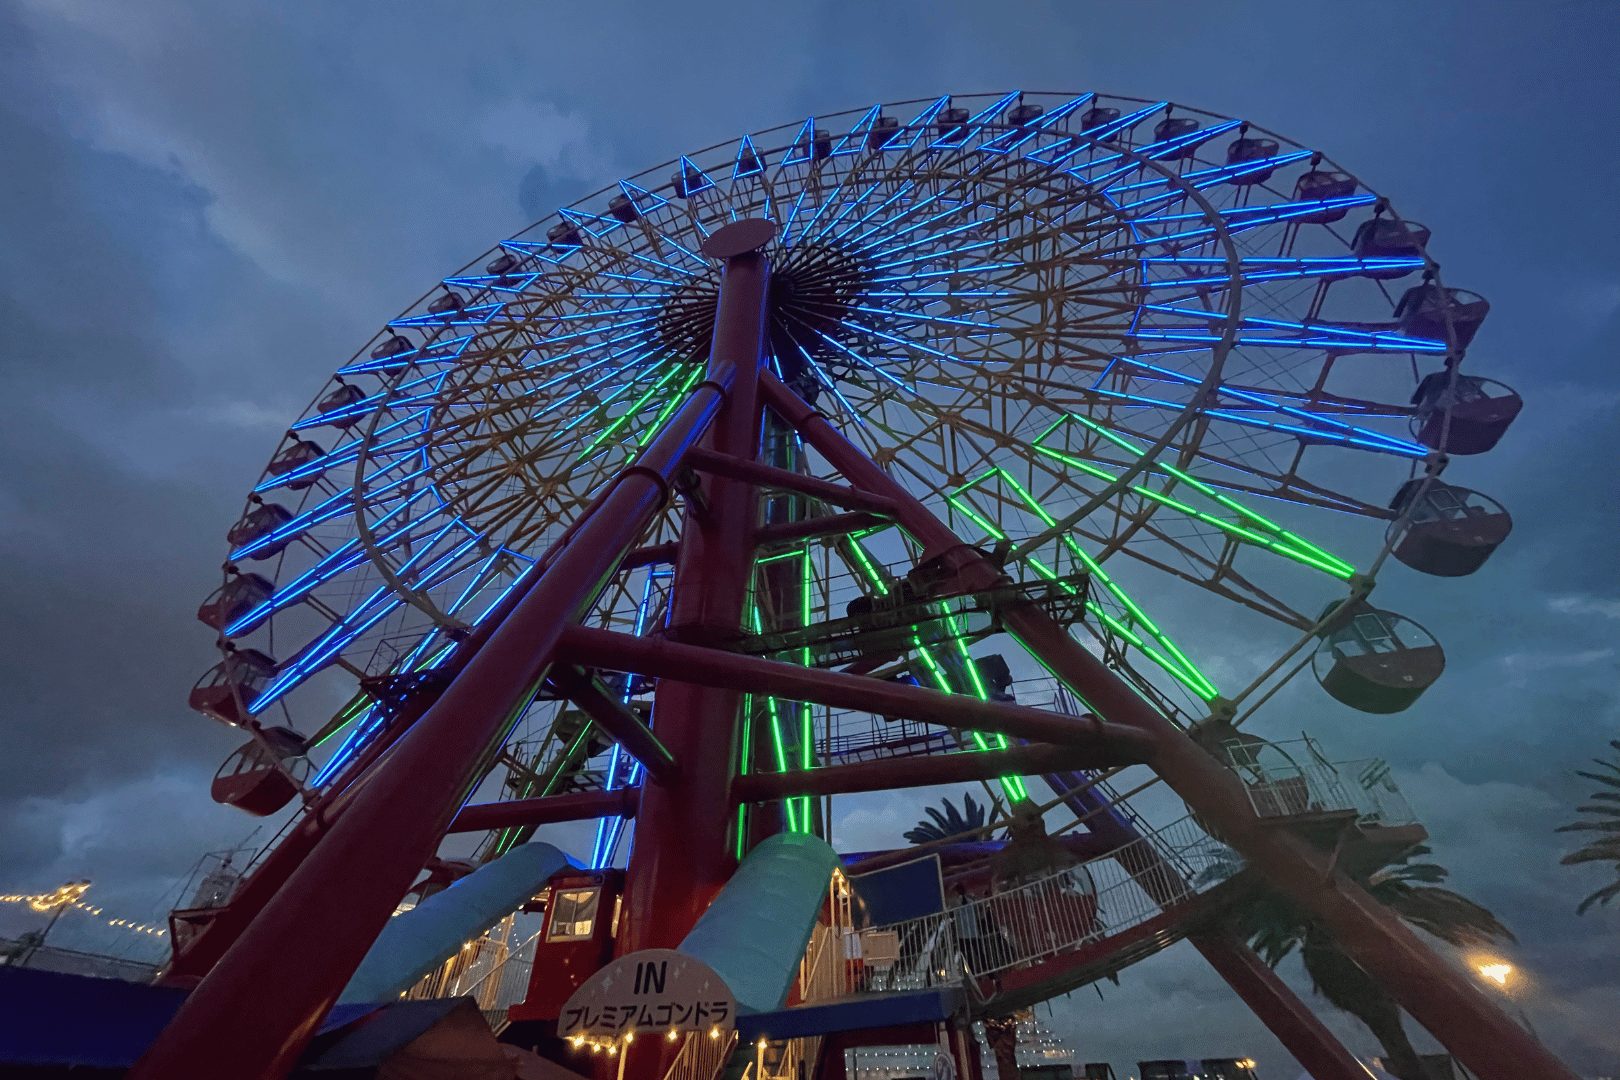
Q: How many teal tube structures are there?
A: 2